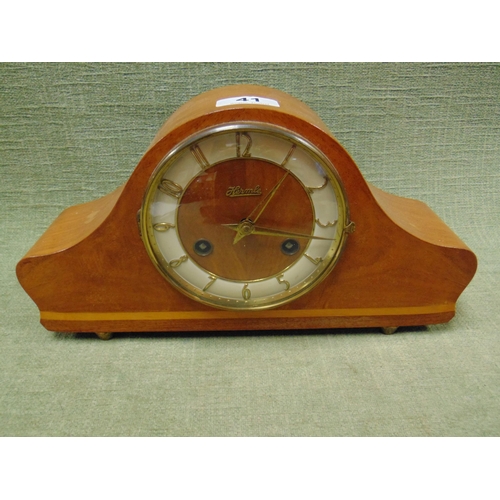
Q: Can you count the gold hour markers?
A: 12